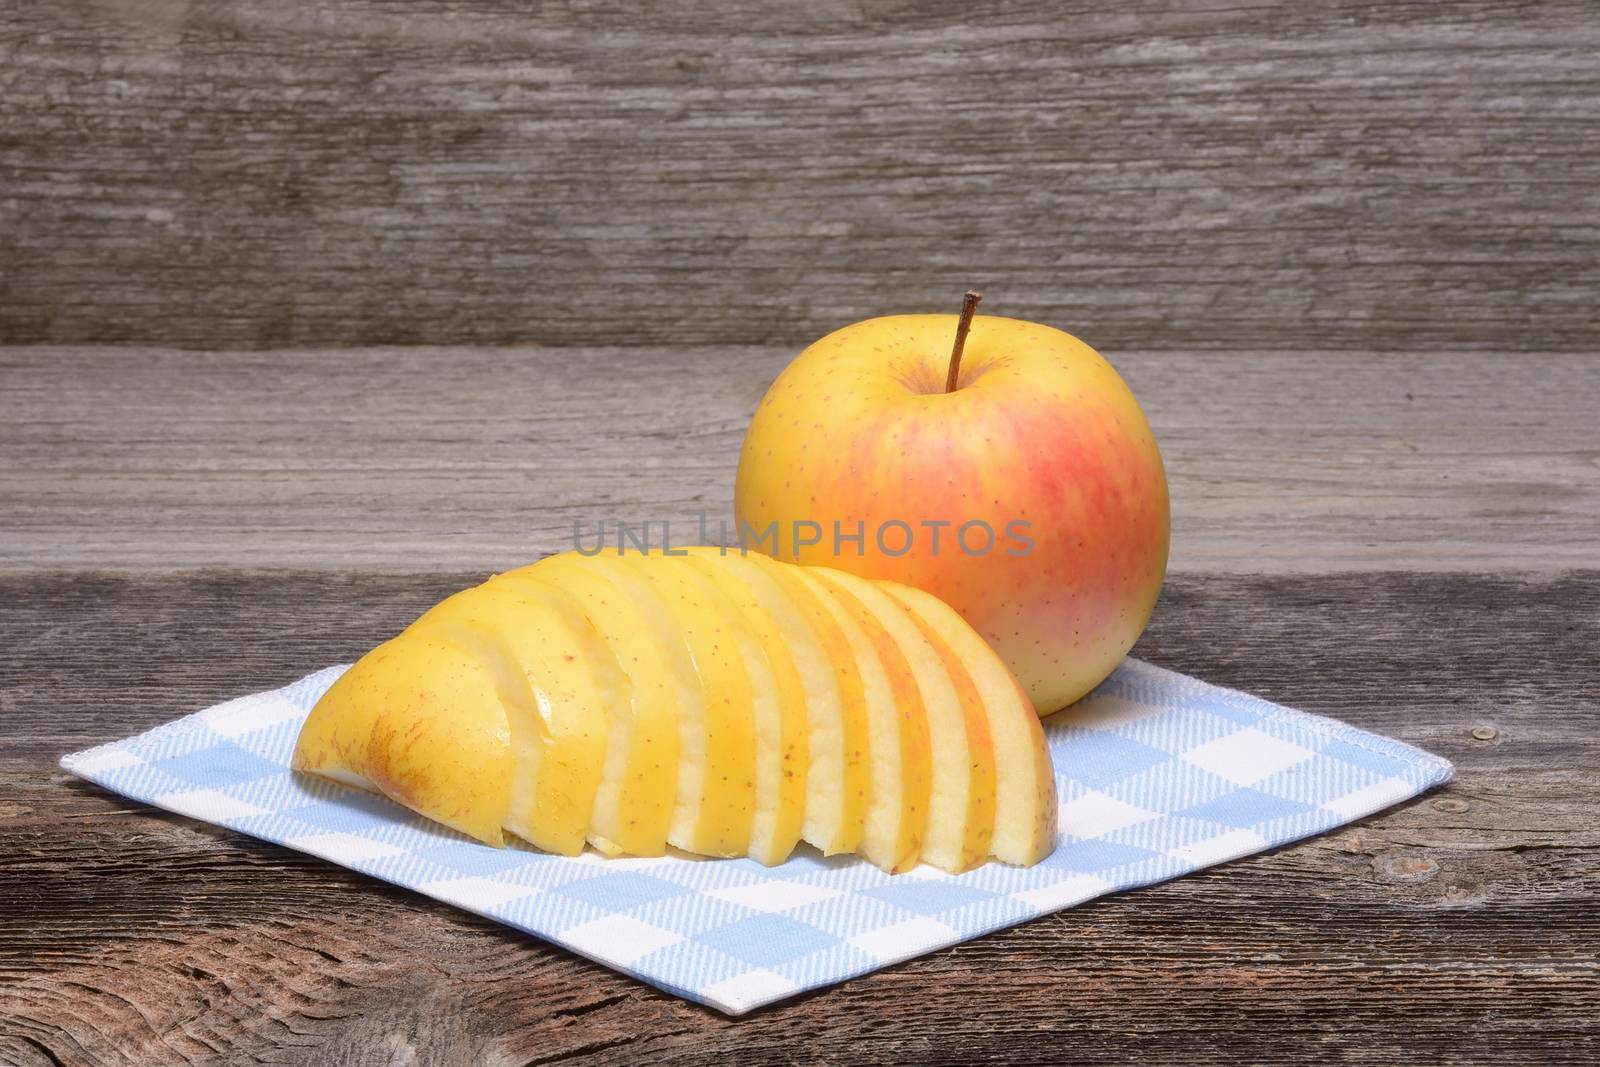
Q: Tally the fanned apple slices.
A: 9